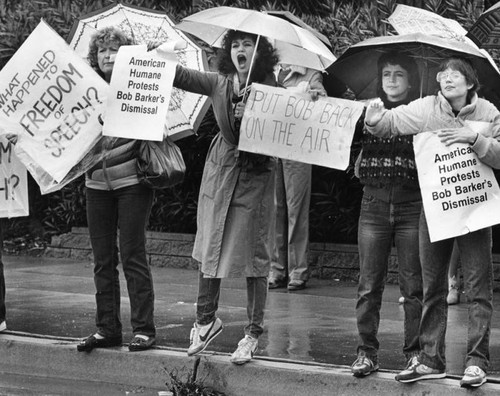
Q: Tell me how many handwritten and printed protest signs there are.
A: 5